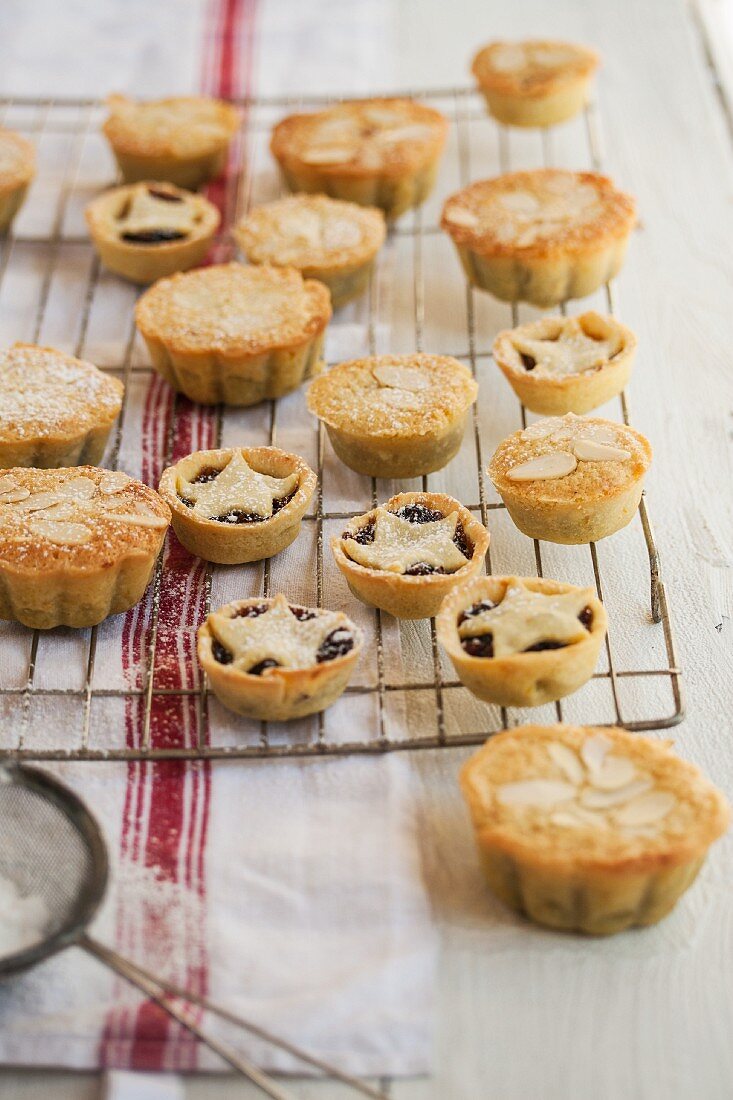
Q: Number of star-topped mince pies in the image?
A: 6